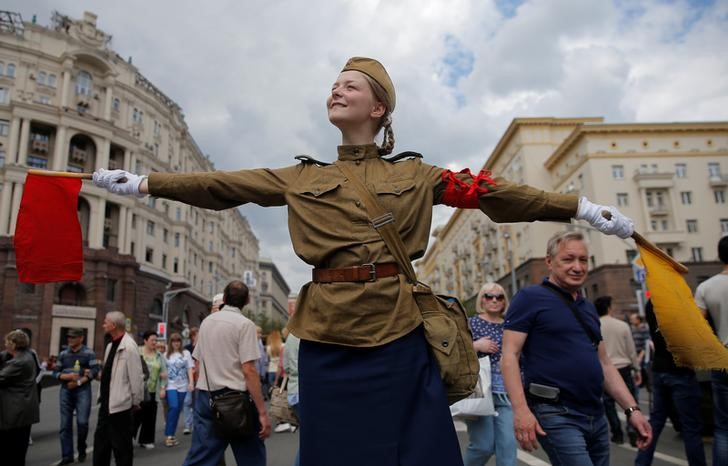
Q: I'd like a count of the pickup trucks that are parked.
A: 0